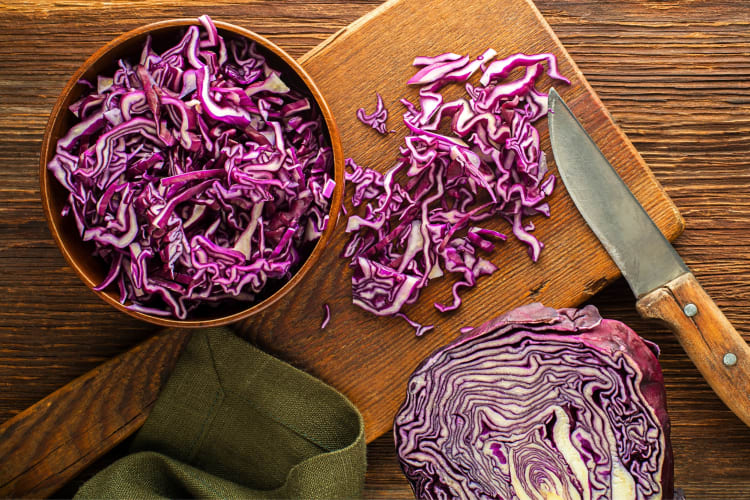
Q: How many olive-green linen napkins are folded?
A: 1